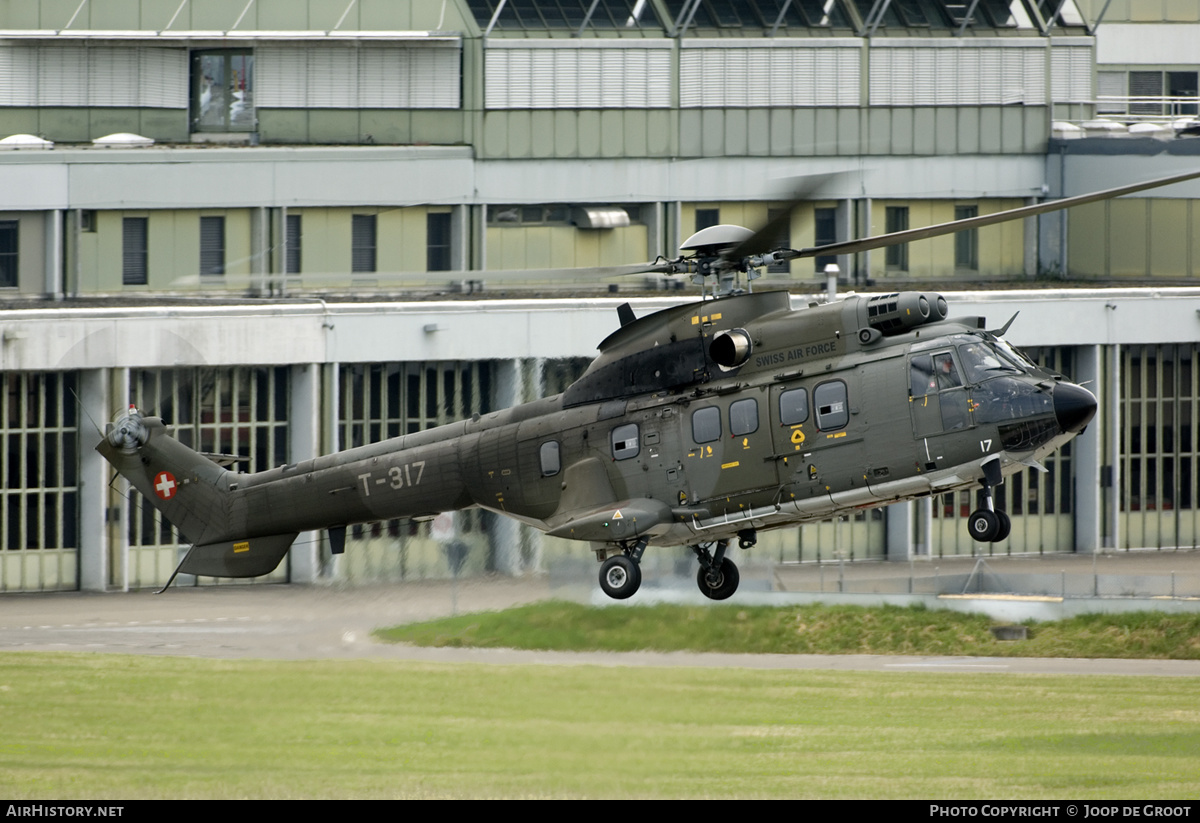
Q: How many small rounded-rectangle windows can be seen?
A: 6